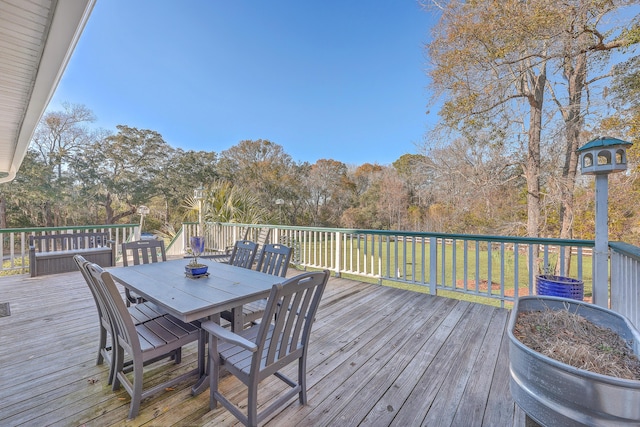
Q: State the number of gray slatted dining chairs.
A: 6